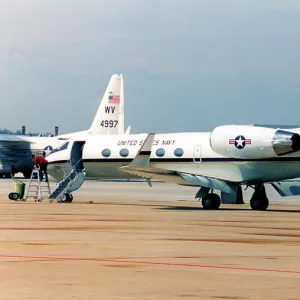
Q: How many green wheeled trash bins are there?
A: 1